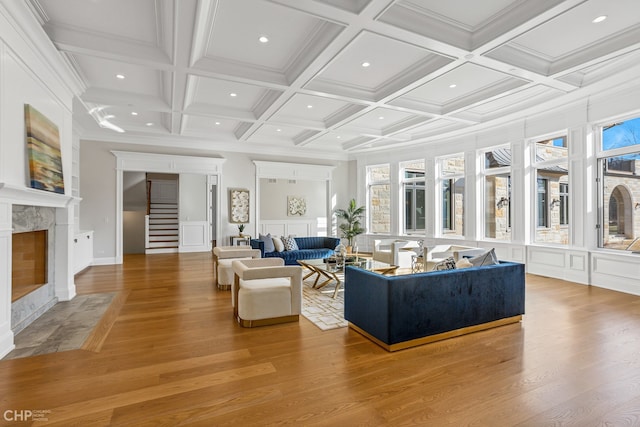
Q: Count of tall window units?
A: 6